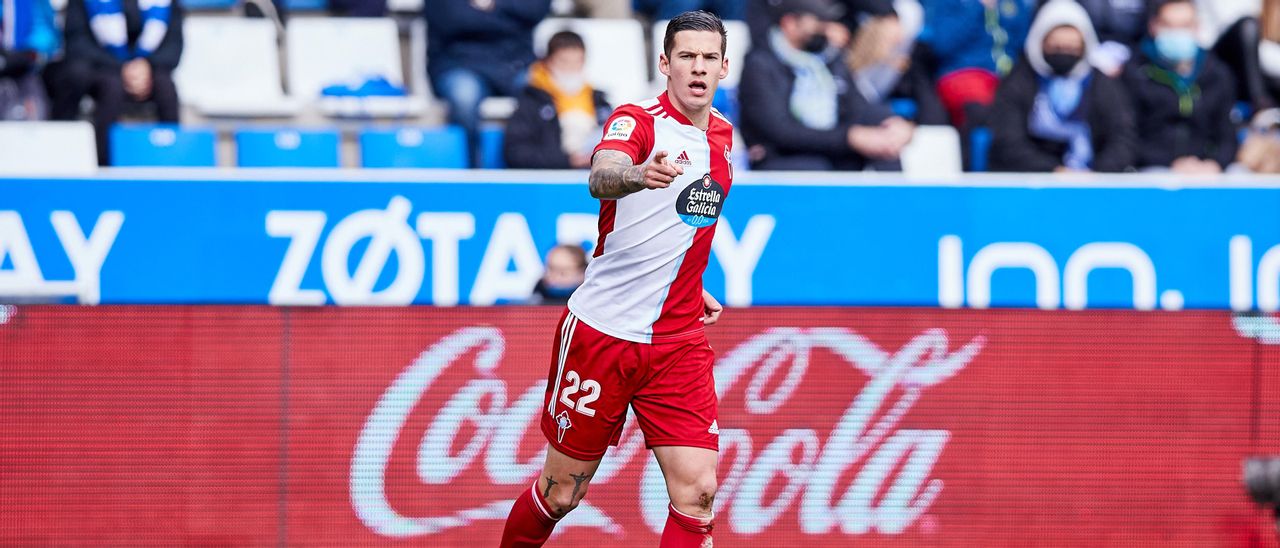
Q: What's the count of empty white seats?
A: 6